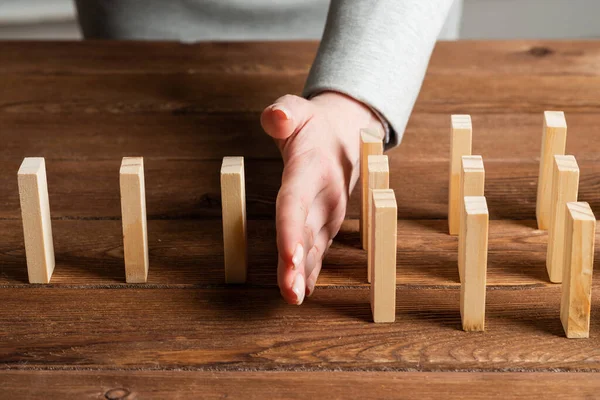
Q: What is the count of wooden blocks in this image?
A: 12